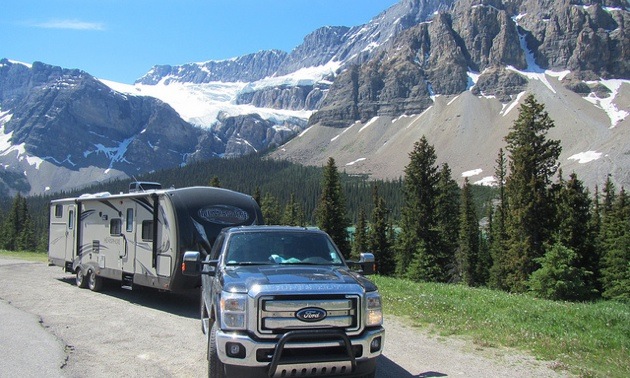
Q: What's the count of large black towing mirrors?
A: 2